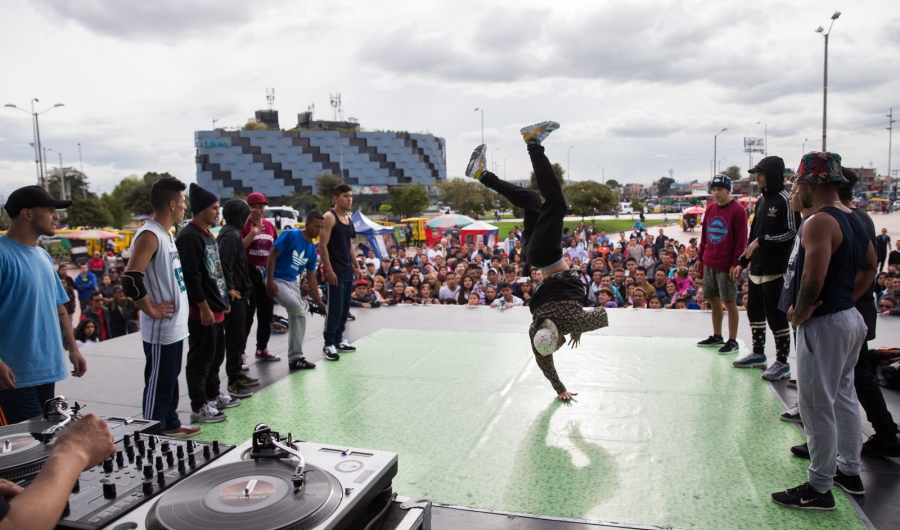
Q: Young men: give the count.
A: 13